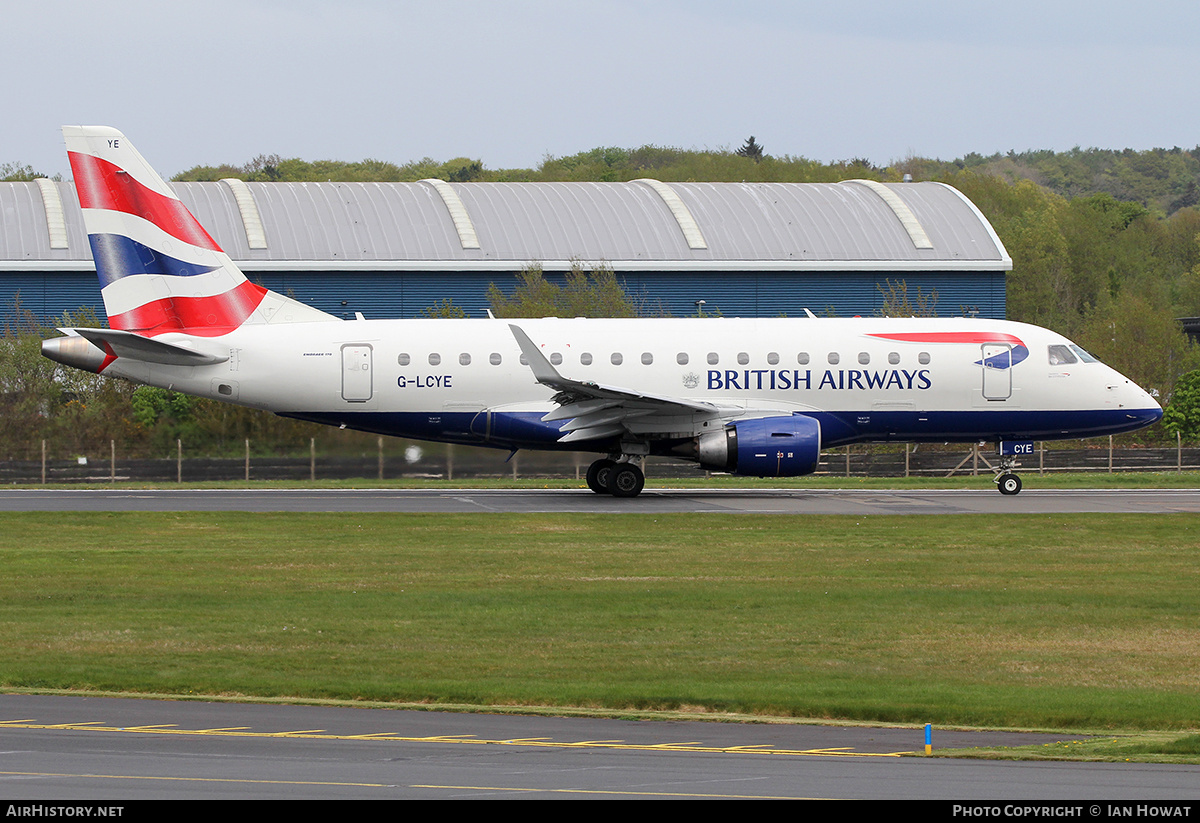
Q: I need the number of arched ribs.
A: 5